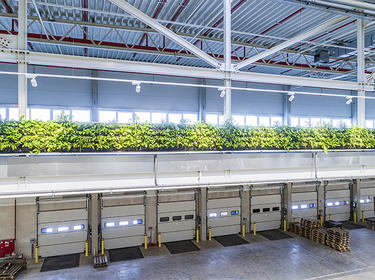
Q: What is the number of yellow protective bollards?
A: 15